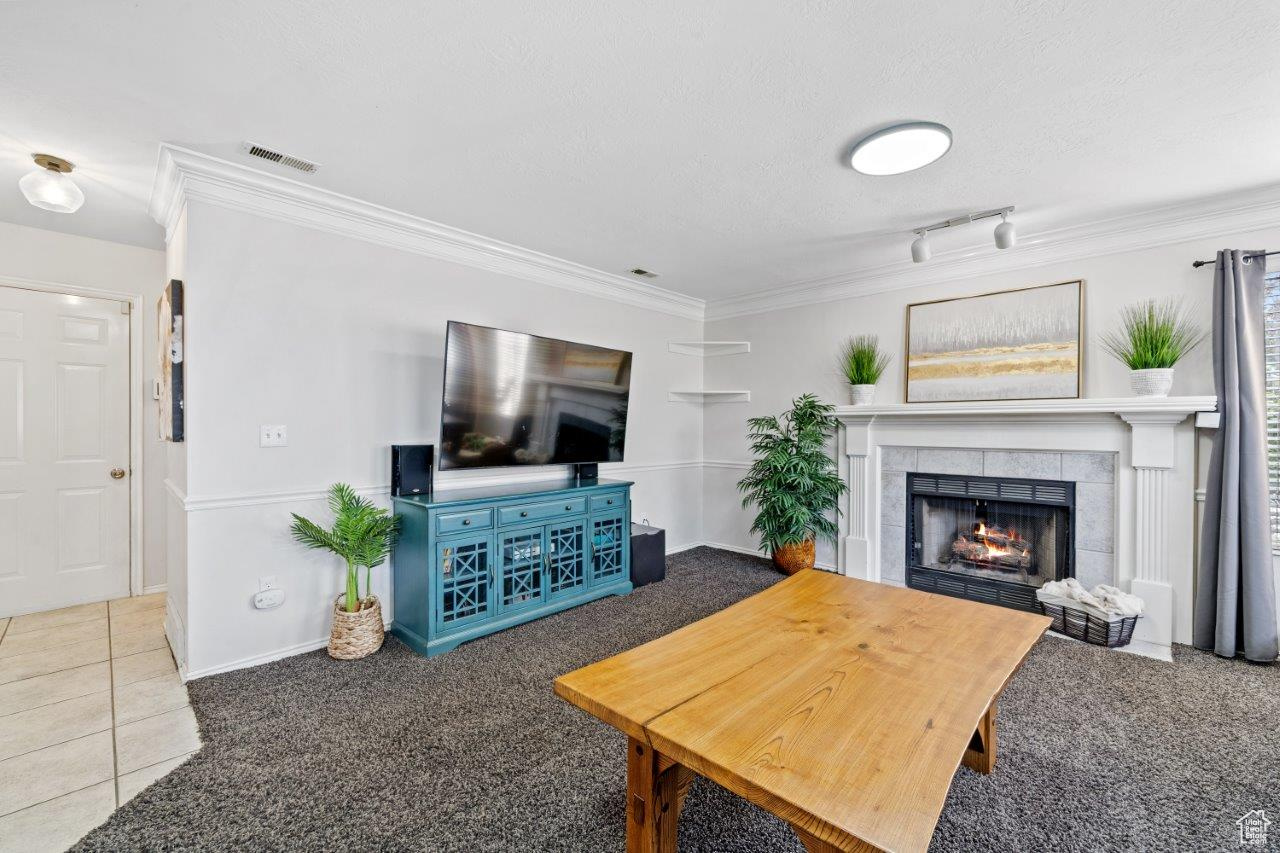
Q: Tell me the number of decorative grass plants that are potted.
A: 2